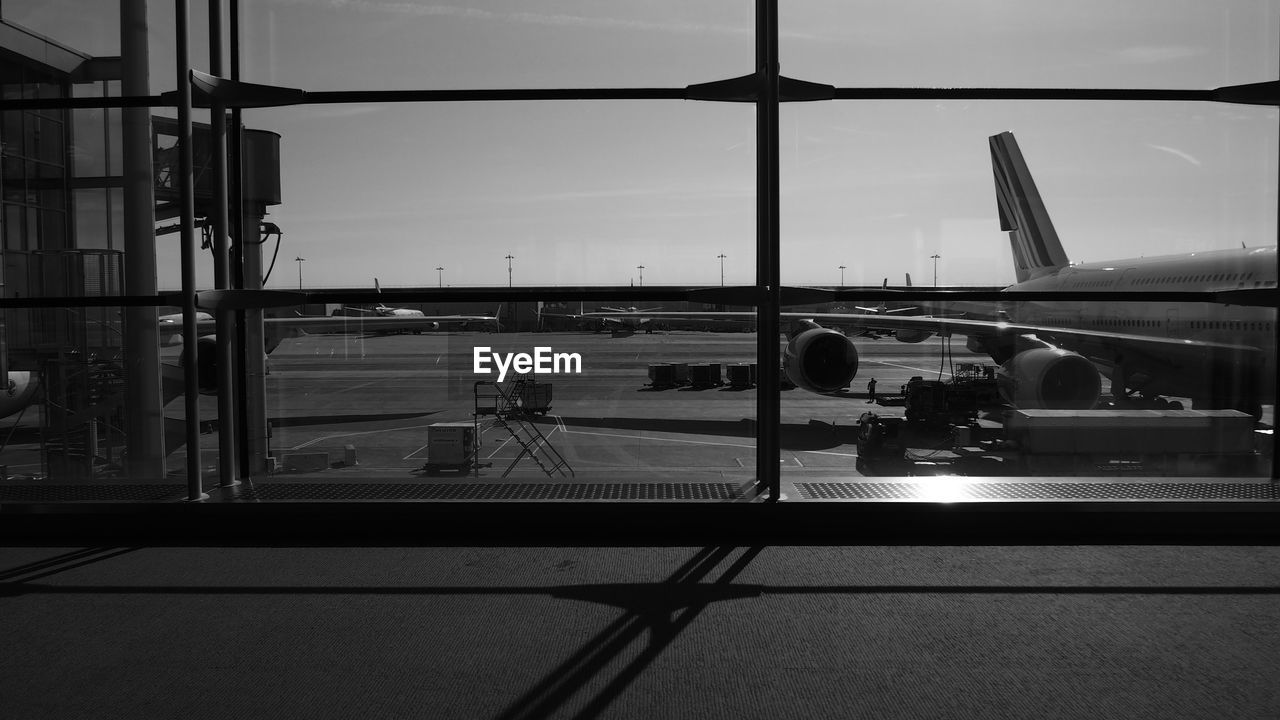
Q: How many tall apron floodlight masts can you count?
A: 7